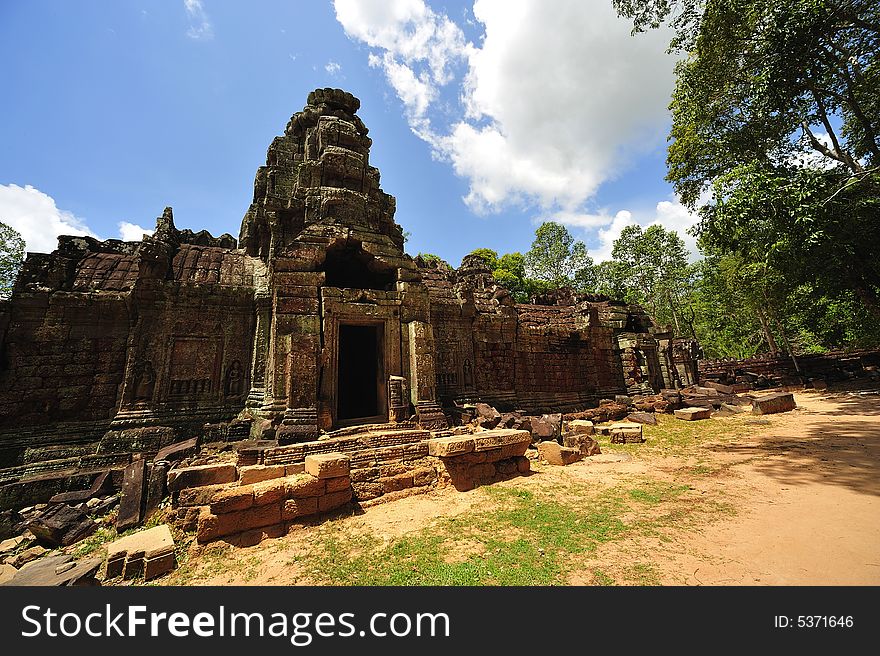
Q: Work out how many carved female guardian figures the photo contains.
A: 3